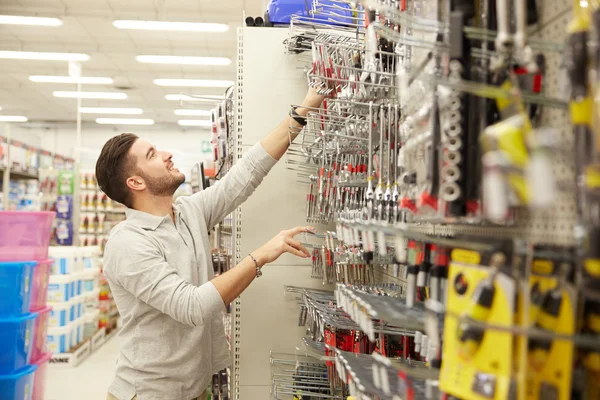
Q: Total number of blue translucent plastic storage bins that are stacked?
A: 3